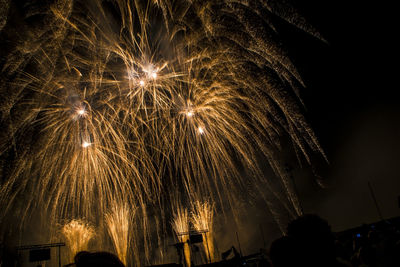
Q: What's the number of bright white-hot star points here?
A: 6